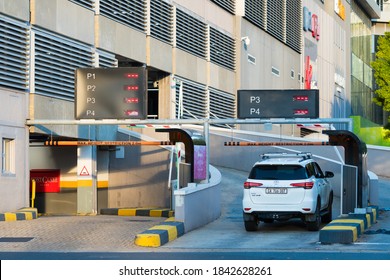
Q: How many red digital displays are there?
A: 6